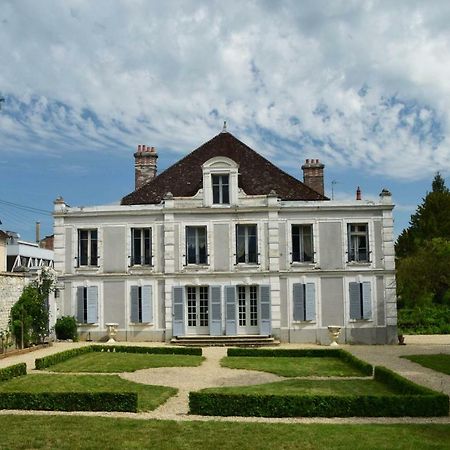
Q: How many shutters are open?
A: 4